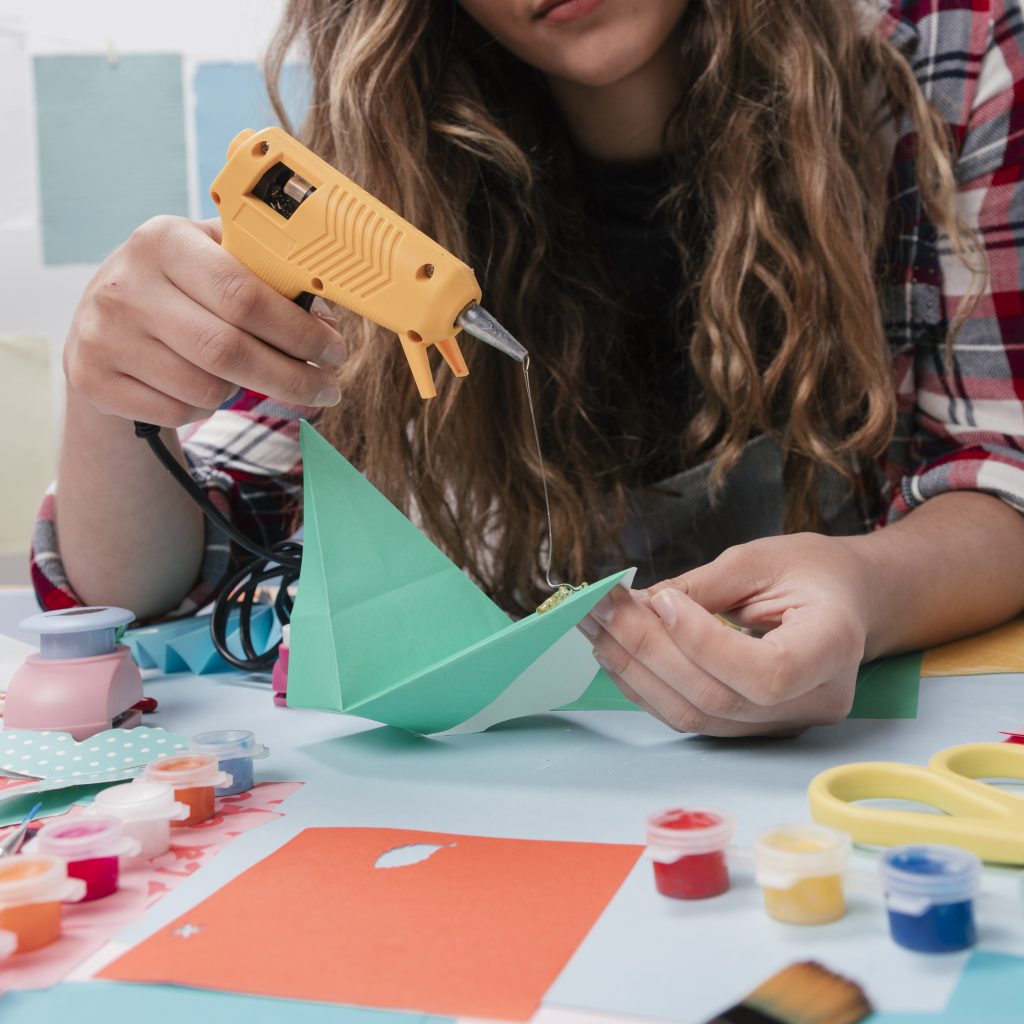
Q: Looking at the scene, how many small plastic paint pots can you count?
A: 8